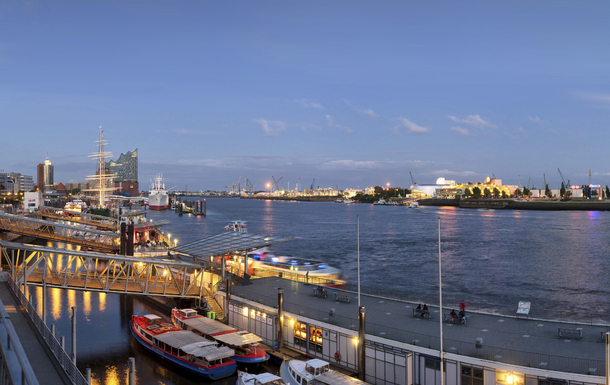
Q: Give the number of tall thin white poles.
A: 2